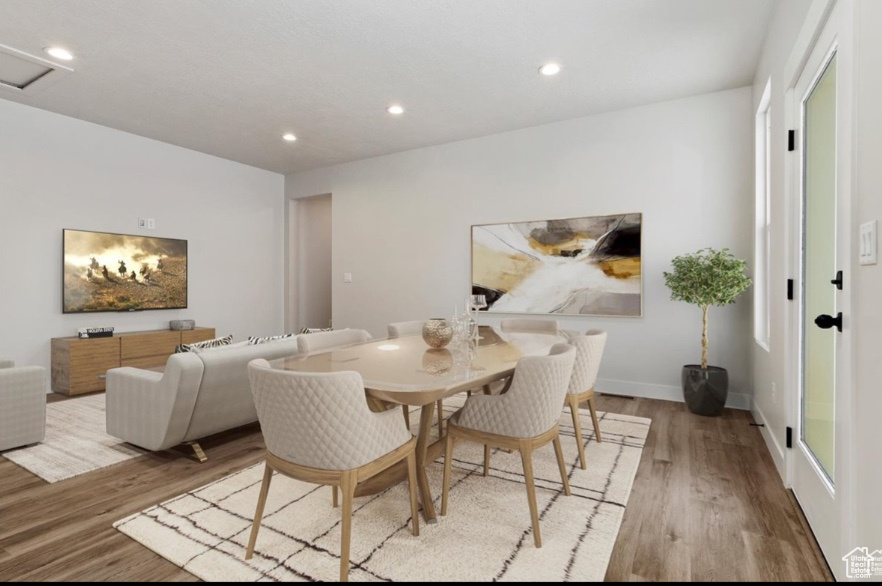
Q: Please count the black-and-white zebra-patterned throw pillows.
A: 3